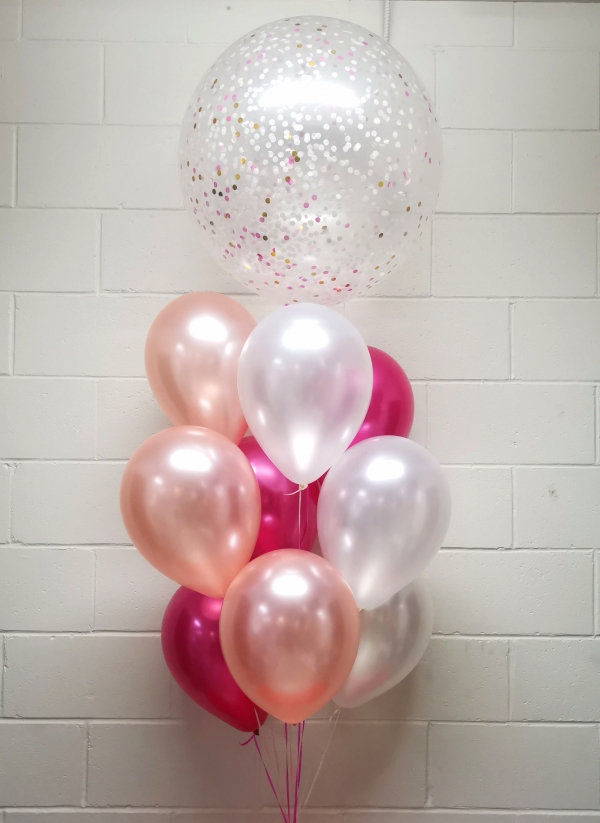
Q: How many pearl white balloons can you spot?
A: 3